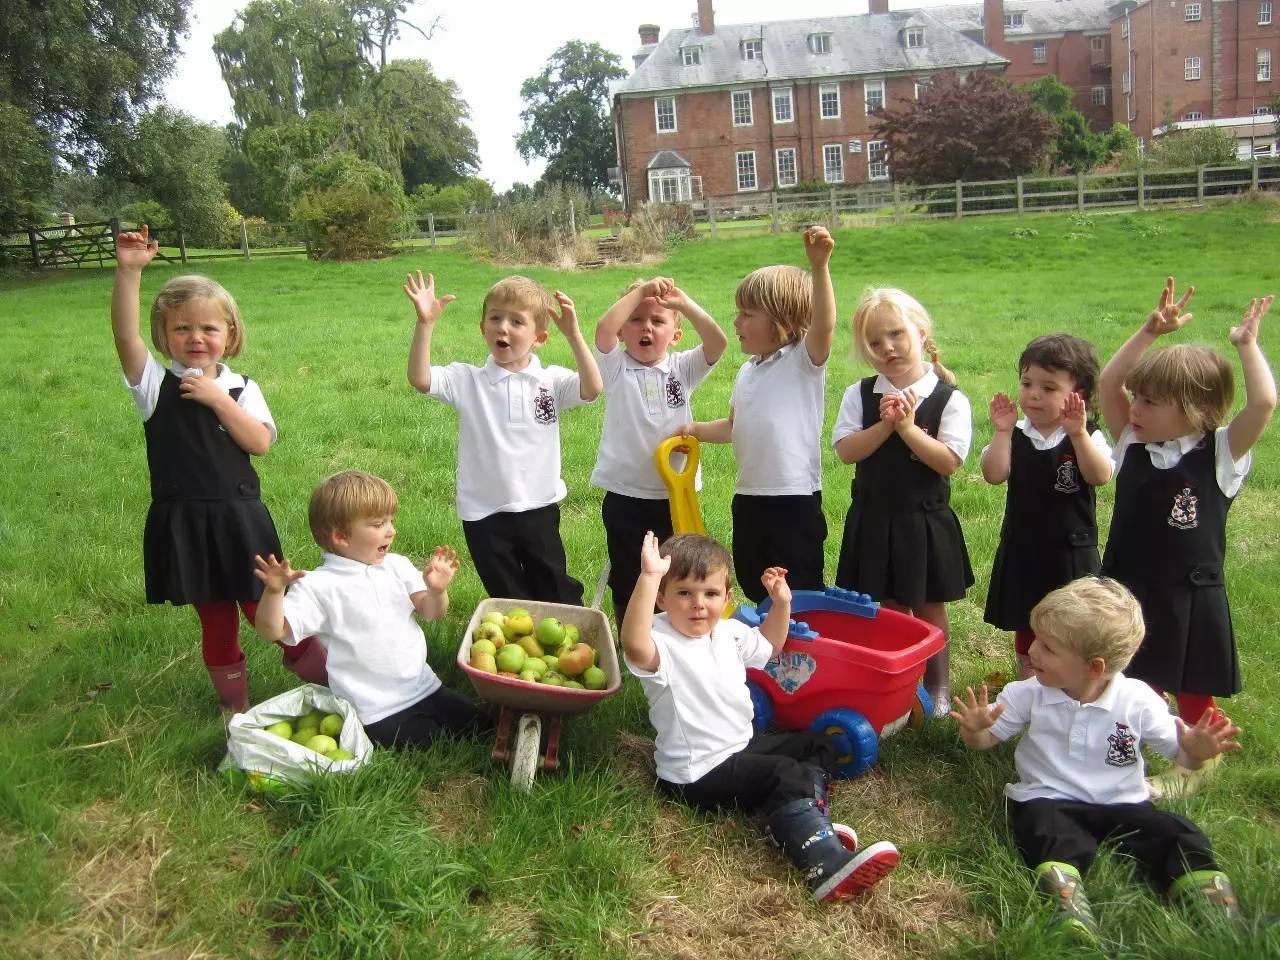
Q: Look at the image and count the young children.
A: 10